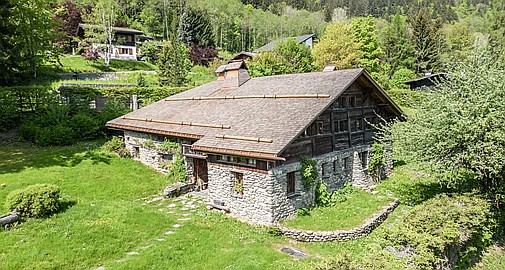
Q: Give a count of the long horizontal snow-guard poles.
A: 3